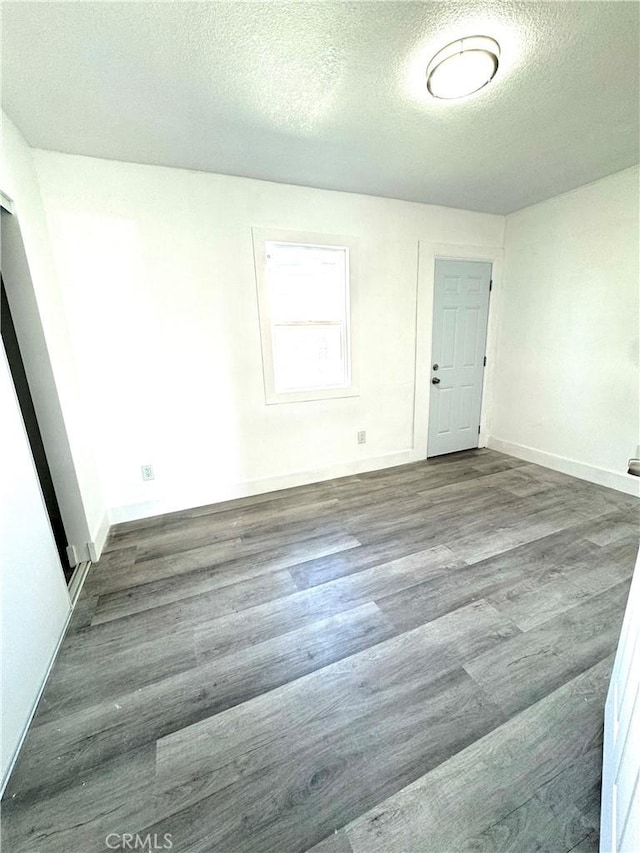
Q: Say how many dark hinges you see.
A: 3